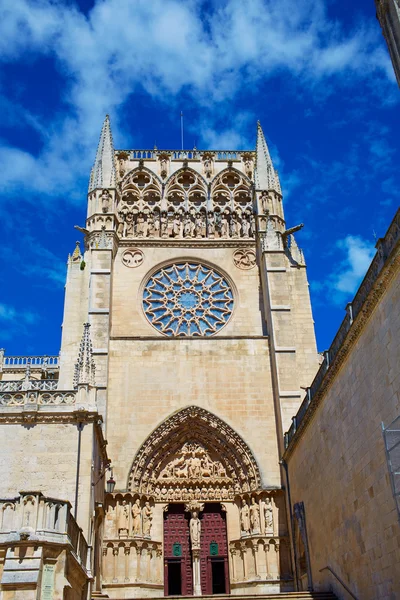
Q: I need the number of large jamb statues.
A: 6